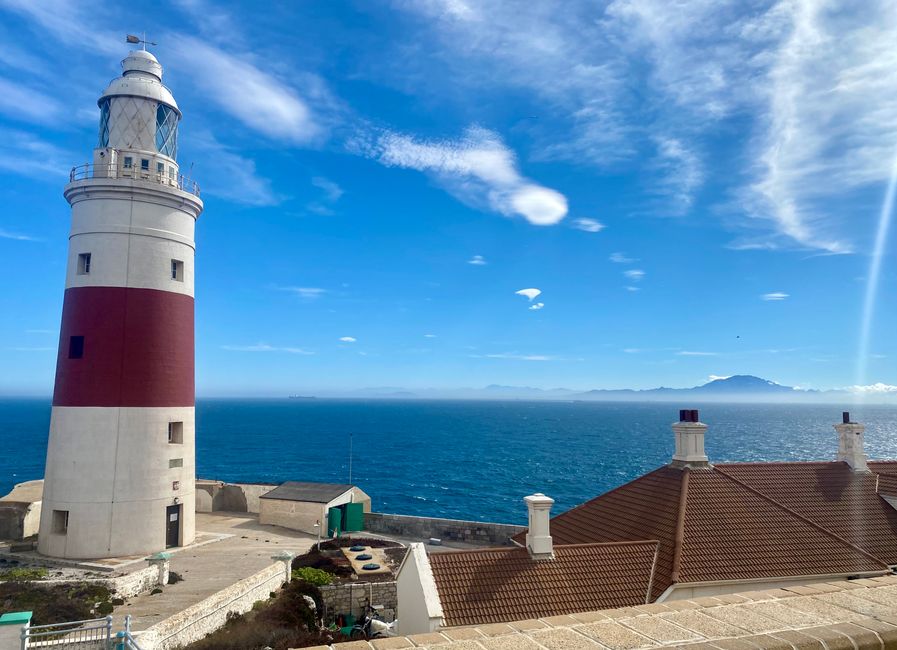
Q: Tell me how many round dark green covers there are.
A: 3